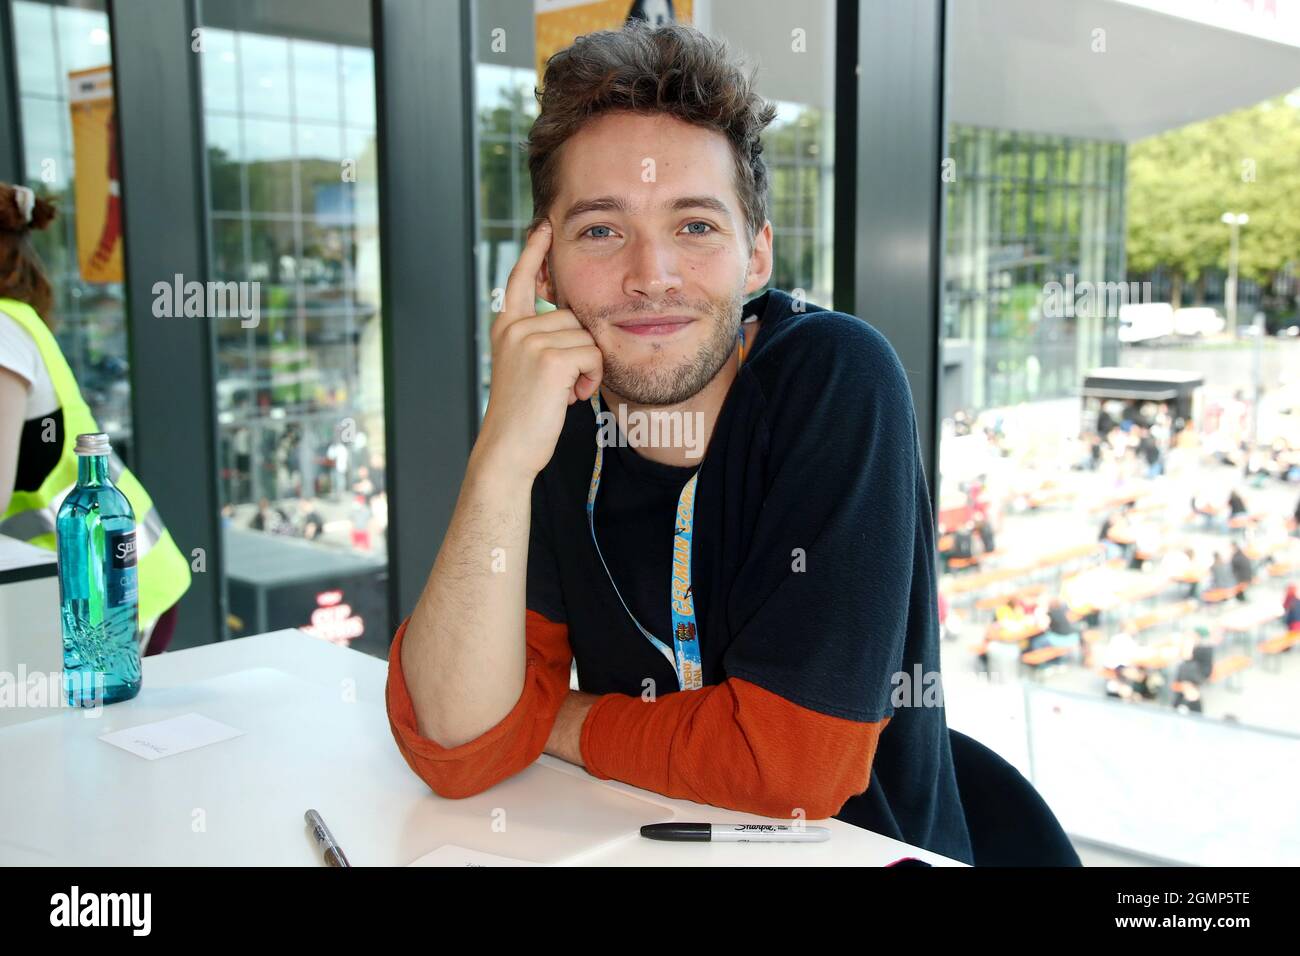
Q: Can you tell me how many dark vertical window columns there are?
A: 4